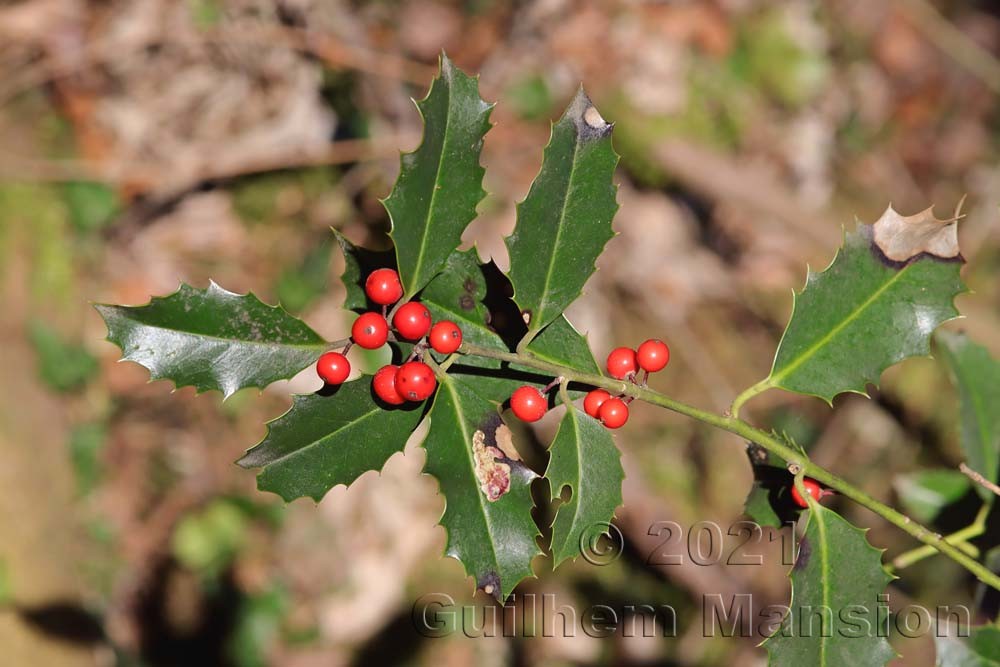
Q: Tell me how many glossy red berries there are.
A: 13